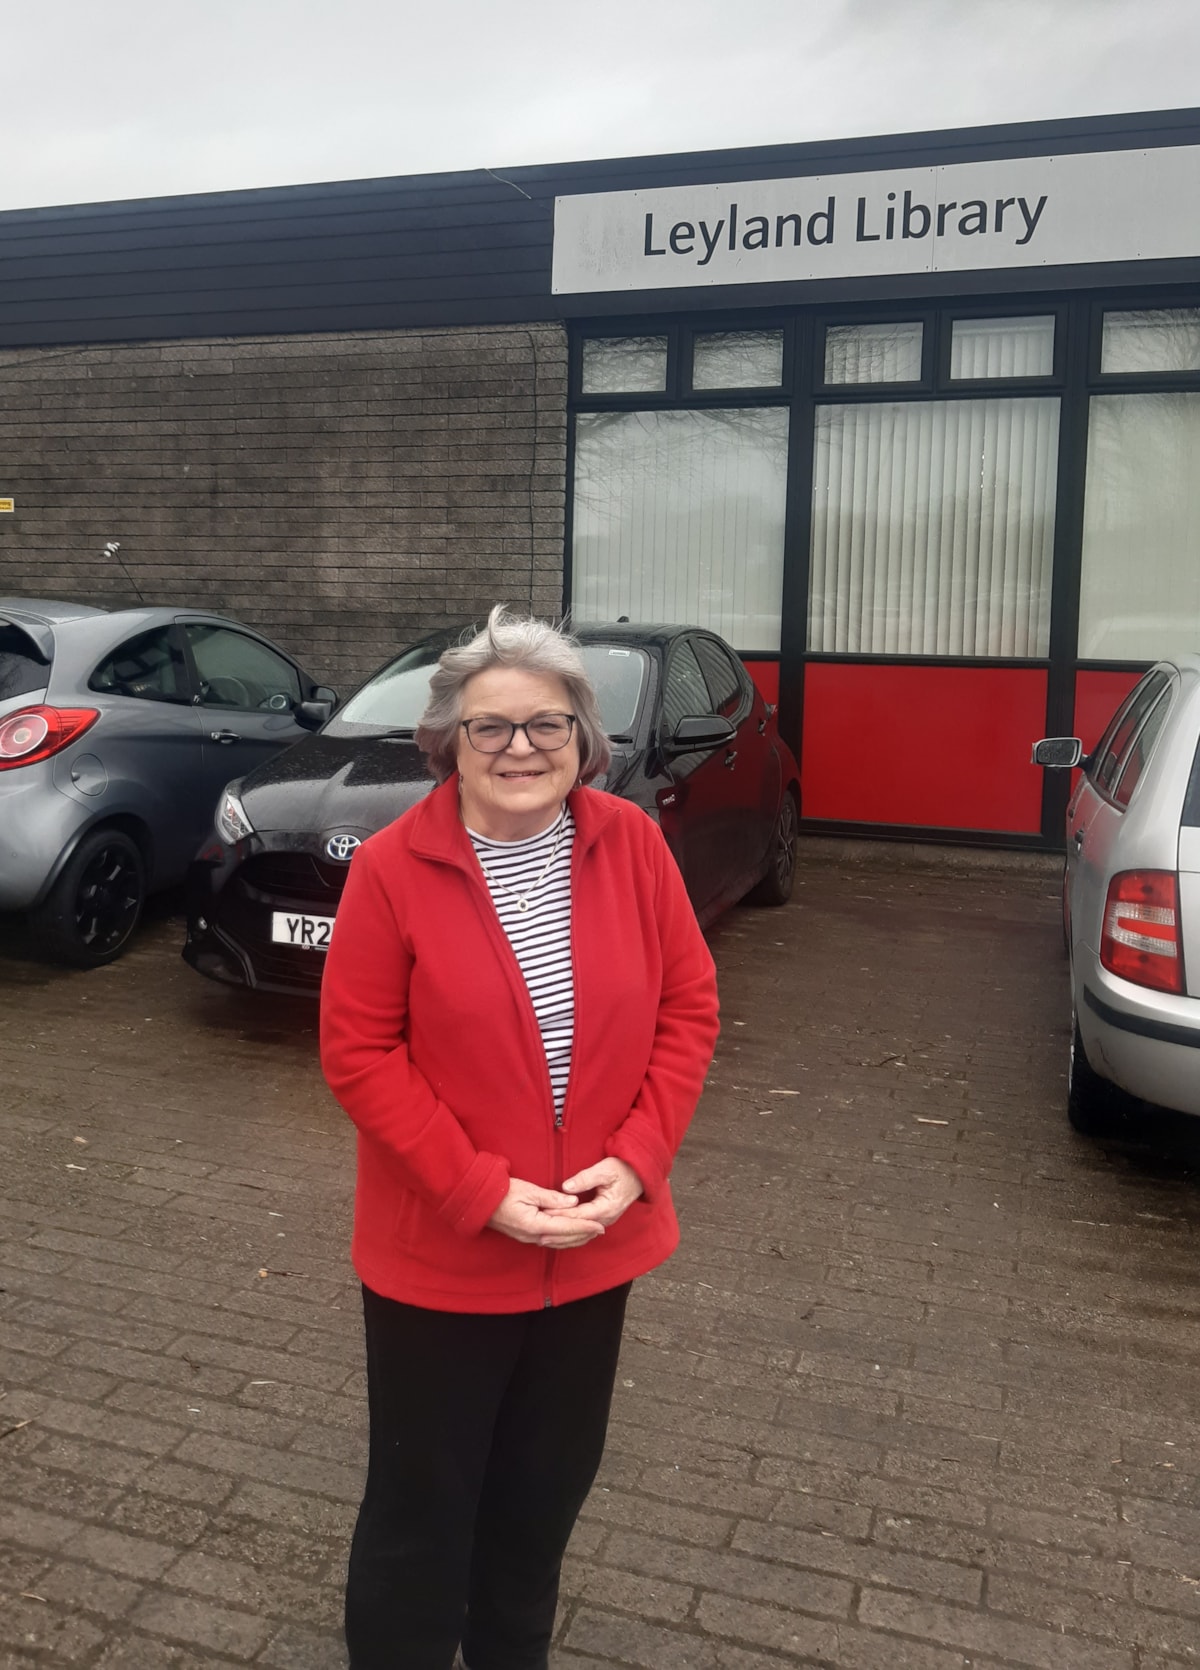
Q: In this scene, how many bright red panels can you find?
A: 3